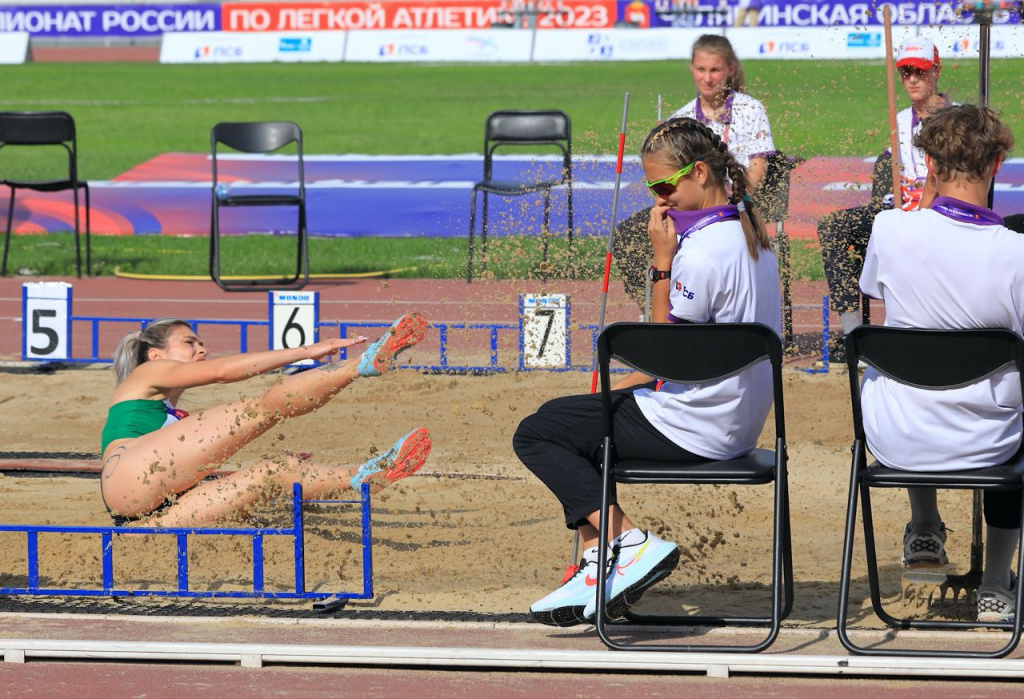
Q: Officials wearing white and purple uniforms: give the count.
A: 4